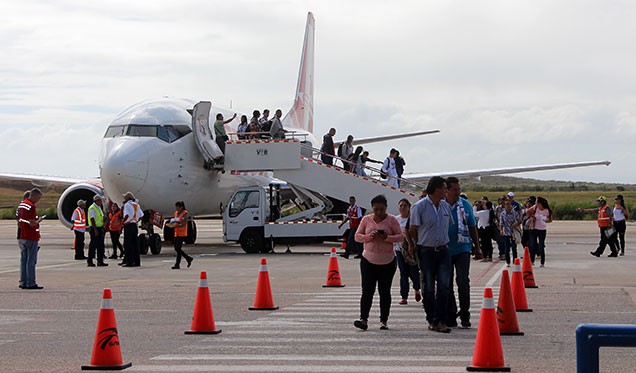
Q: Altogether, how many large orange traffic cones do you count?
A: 8